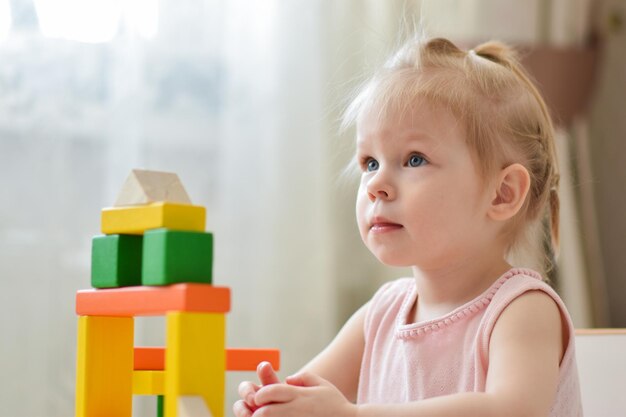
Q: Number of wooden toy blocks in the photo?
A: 11